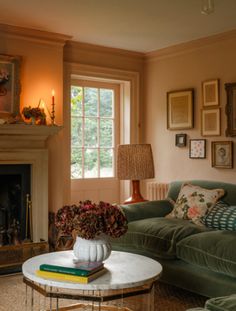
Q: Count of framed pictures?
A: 8